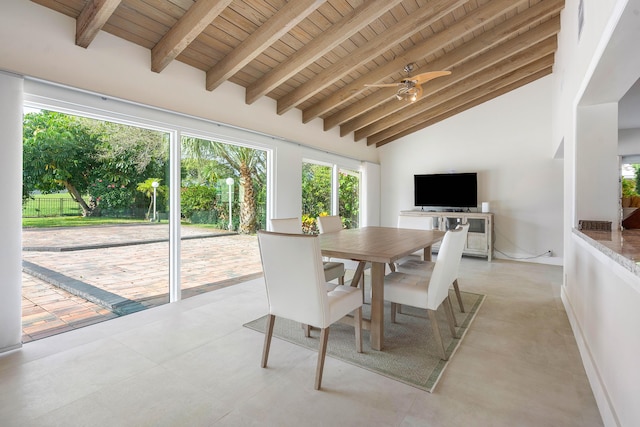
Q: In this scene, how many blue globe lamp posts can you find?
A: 0